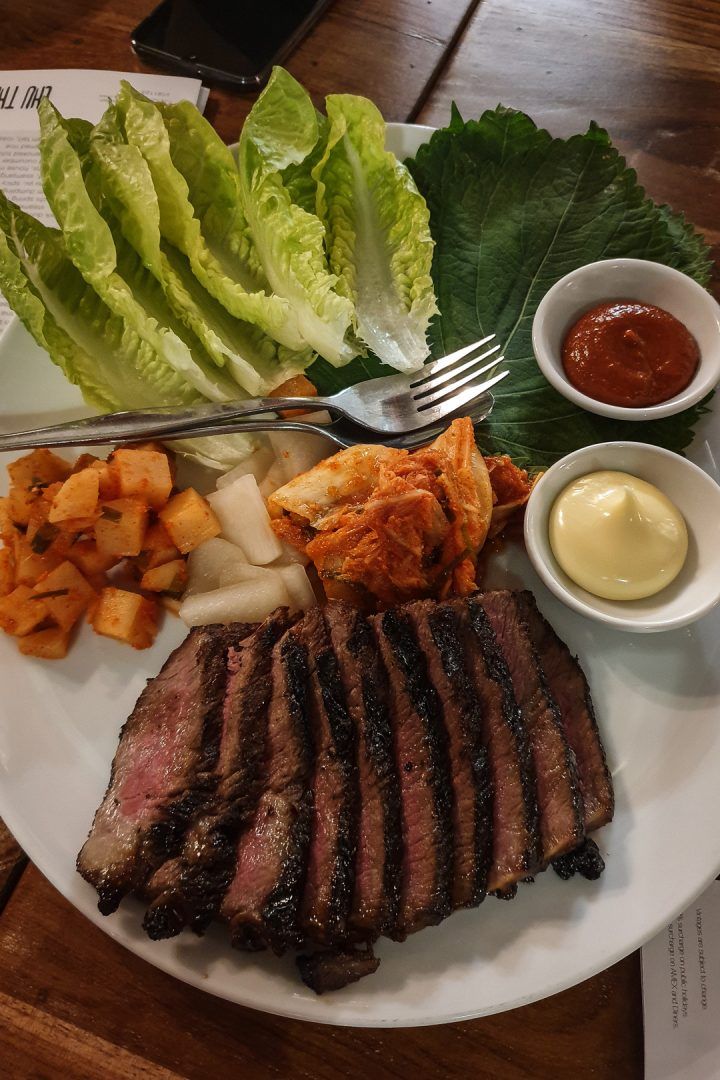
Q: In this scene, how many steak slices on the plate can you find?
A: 10